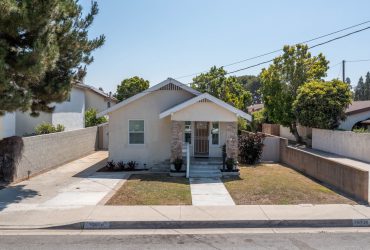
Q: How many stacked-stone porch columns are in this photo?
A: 2